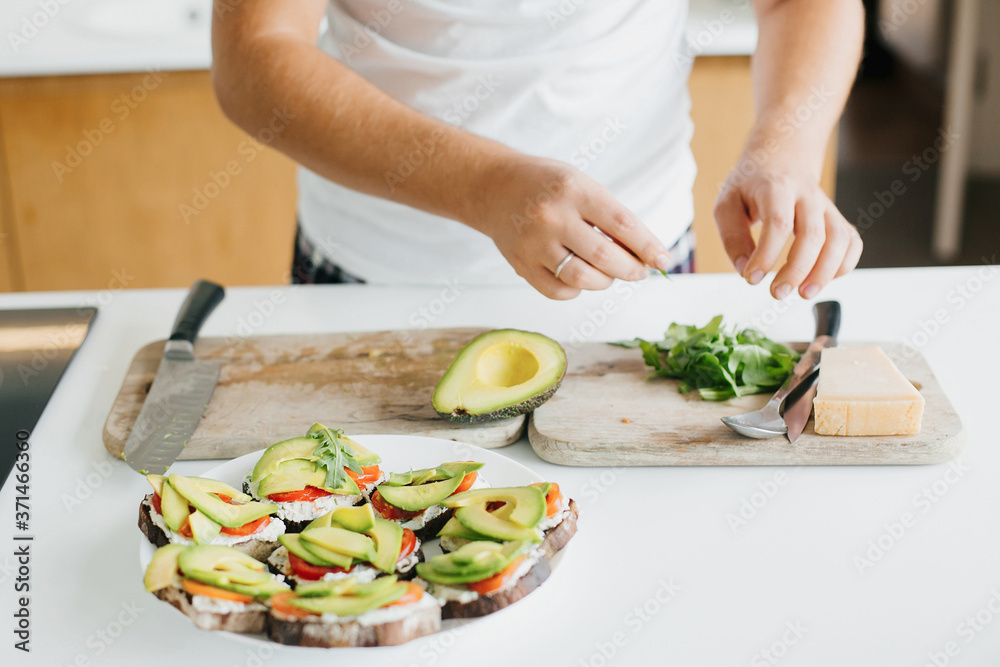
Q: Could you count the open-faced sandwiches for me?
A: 8